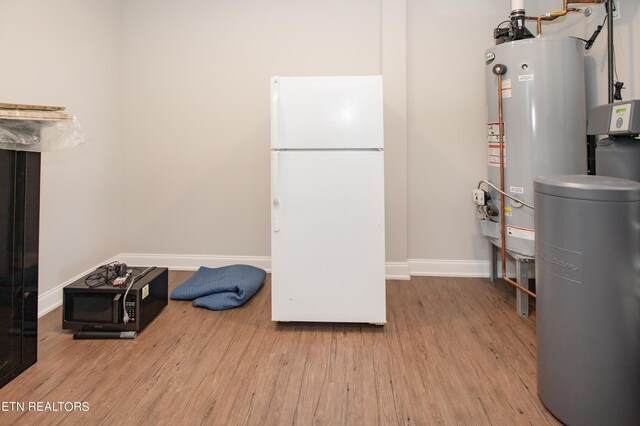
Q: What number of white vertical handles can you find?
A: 2